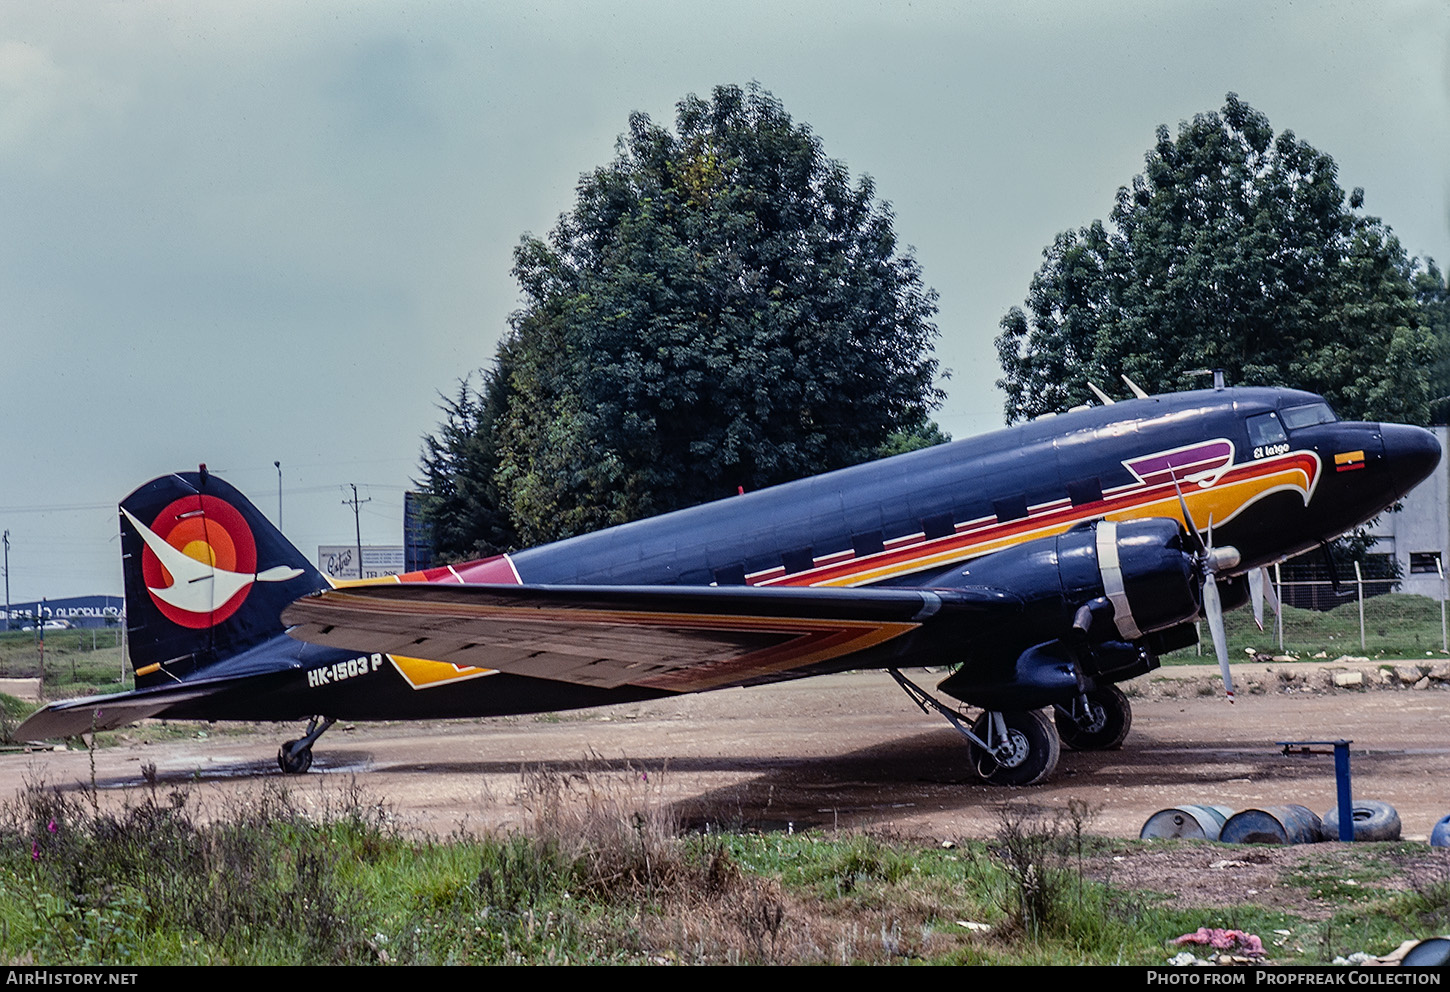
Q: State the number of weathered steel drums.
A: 2